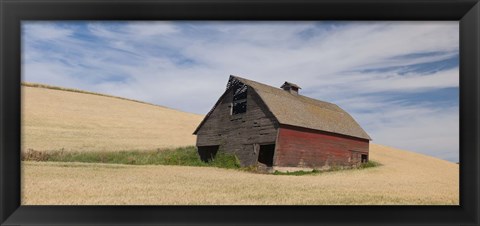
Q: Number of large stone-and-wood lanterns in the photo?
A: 0